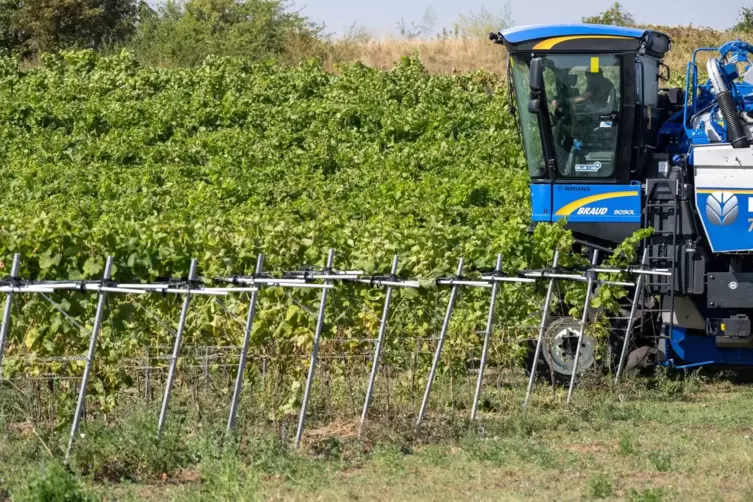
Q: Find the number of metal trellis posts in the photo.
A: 11